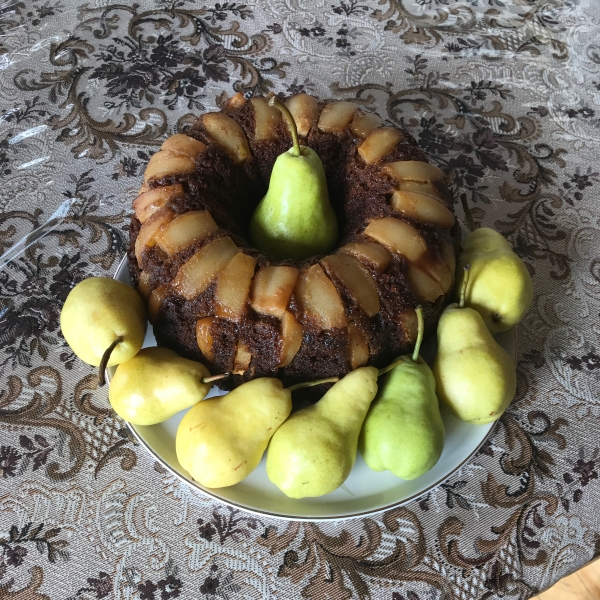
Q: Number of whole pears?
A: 8